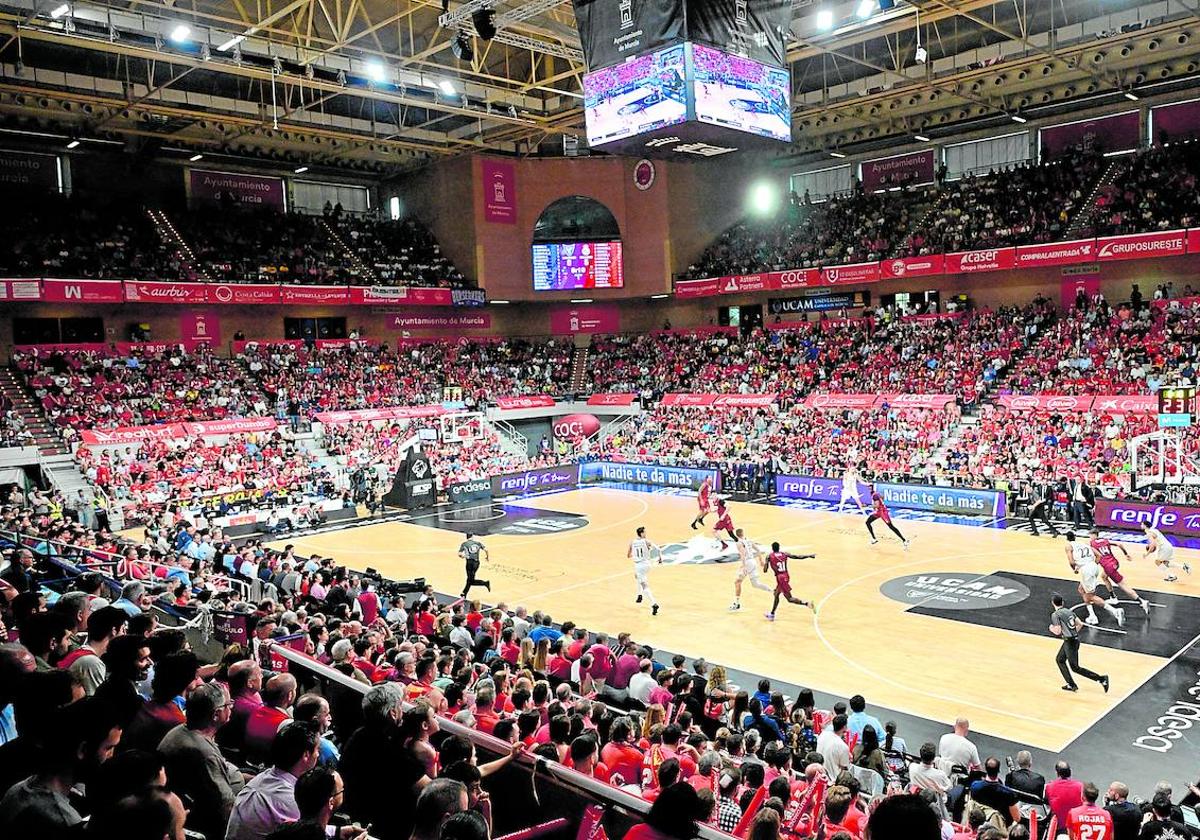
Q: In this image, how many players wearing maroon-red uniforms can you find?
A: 5